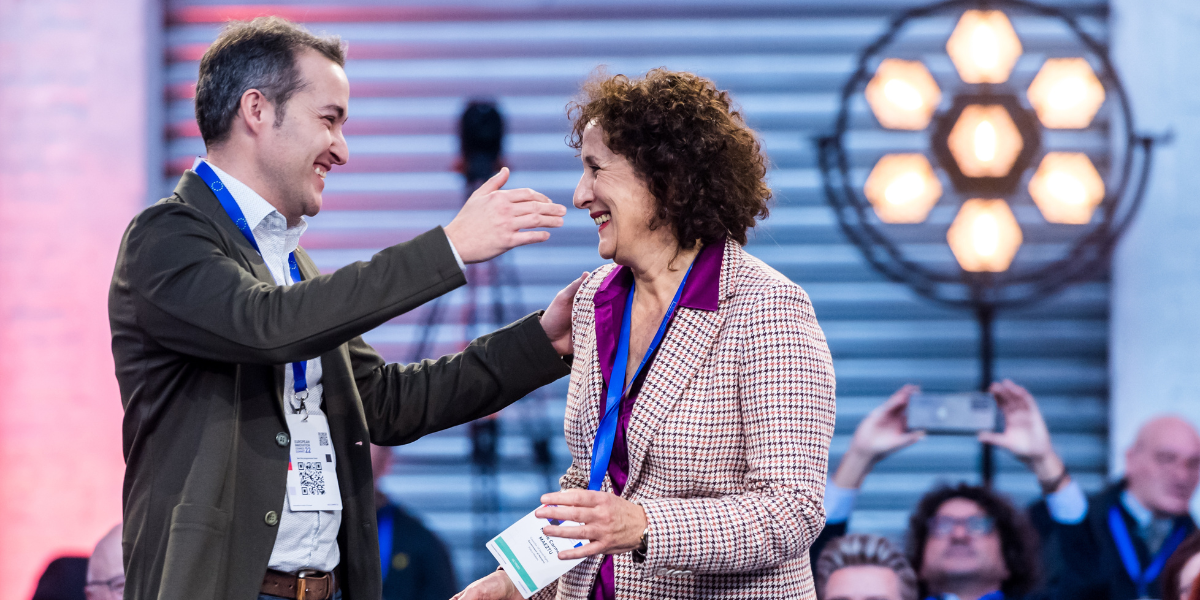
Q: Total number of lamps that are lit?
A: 7